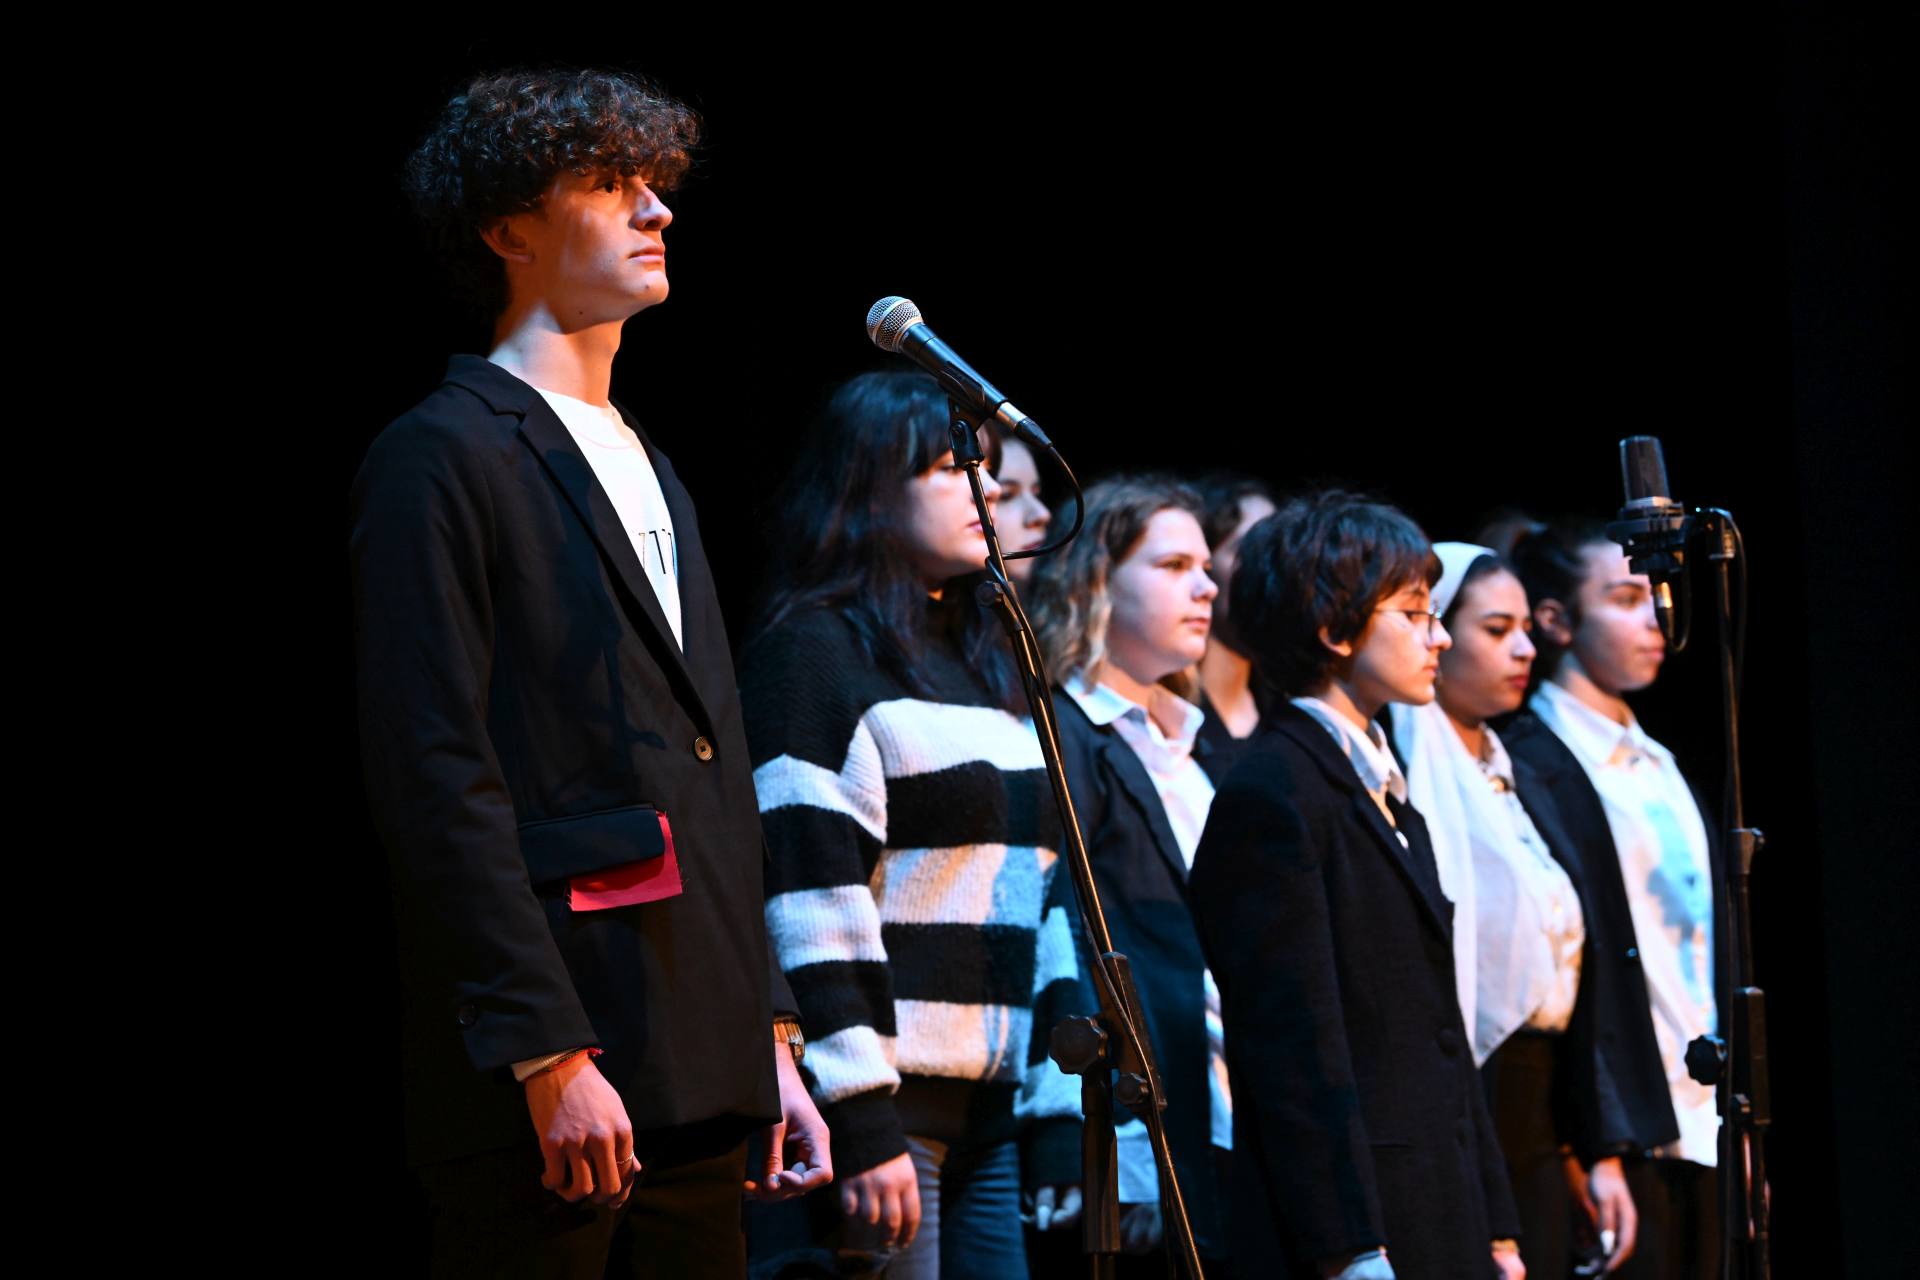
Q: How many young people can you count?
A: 8